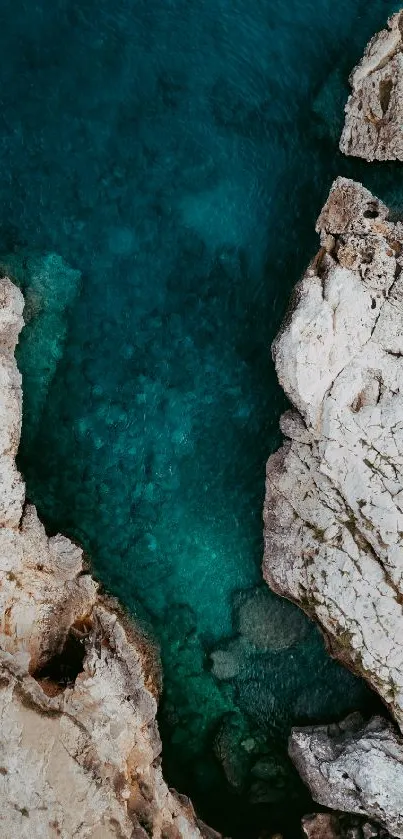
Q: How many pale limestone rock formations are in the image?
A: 4